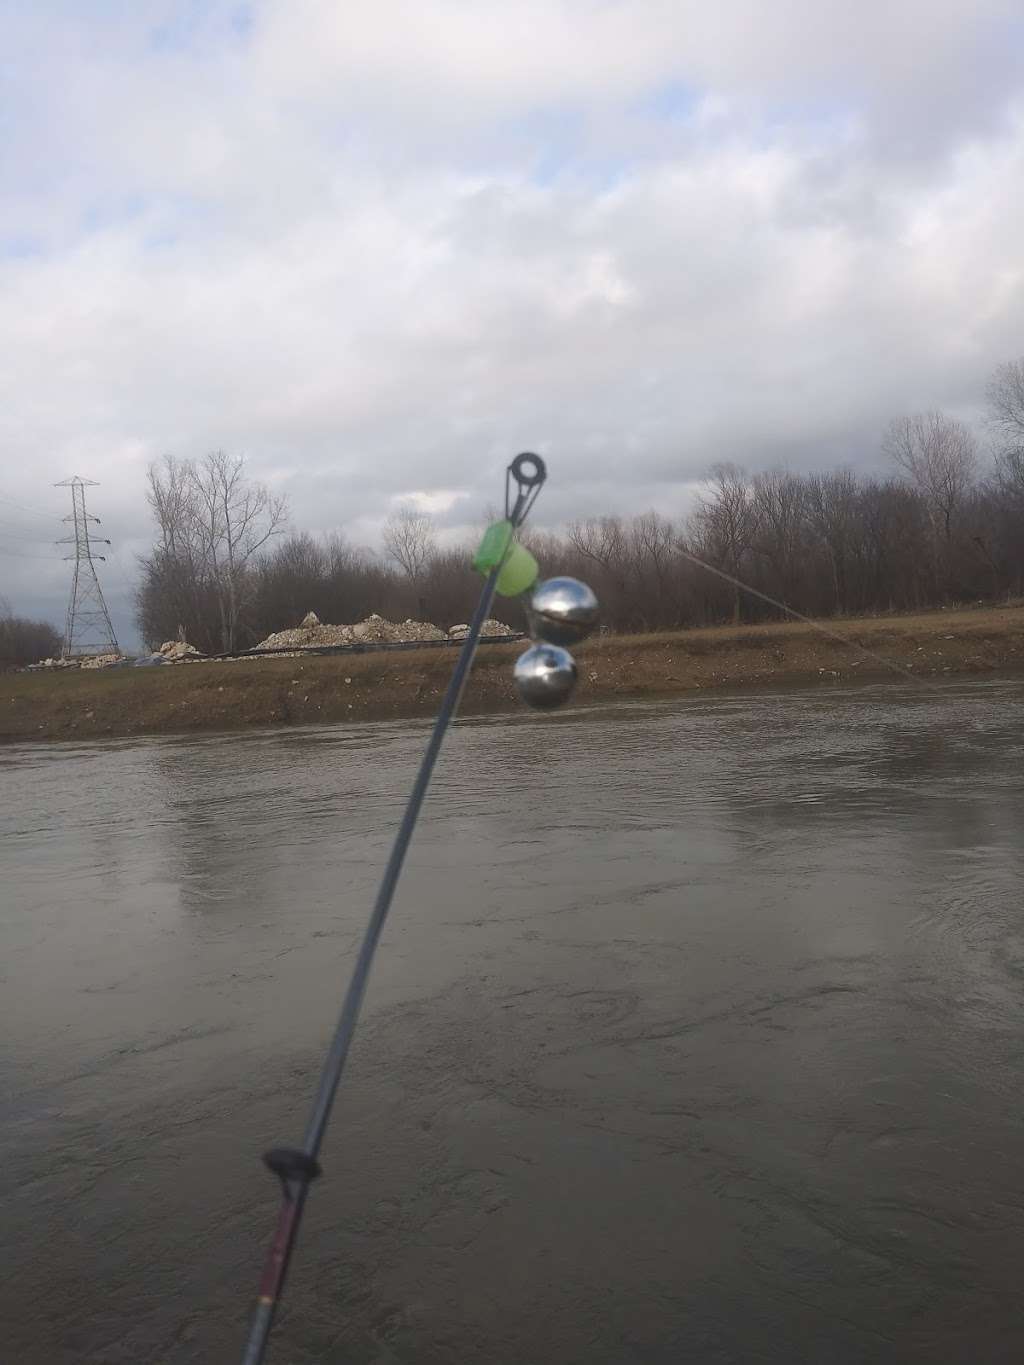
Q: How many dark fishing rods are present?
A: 1